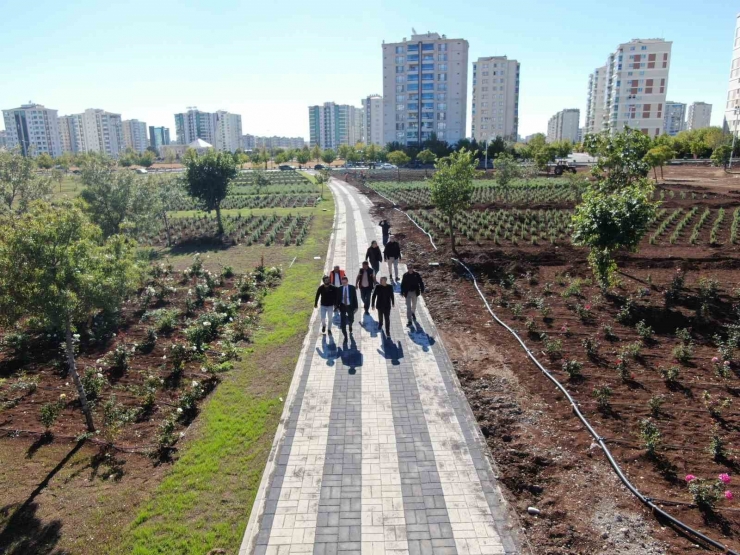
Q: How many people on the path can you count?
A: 9